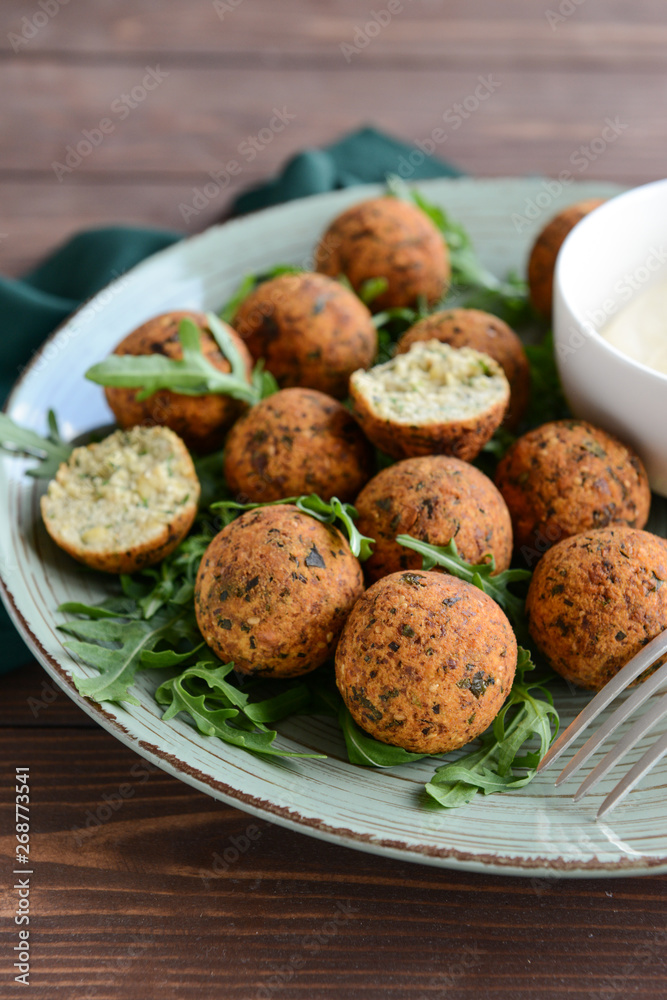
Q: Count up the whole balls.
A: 11